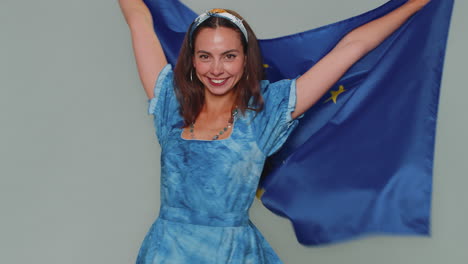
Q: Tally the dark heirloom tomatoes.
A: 0